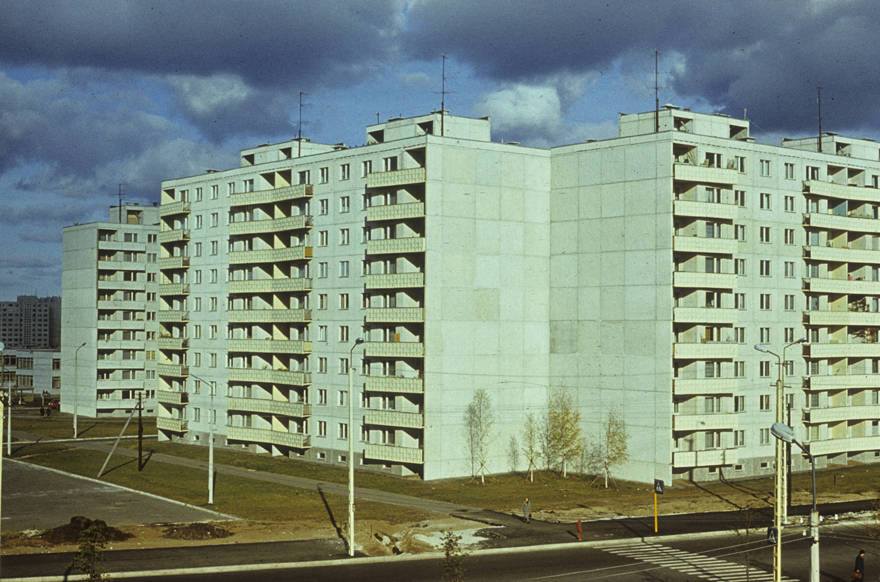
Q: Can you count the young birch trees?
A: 4